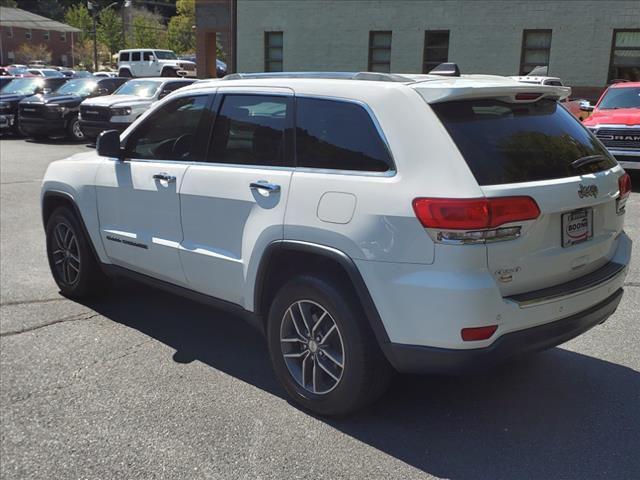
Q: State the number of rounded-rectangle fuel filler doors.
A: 1